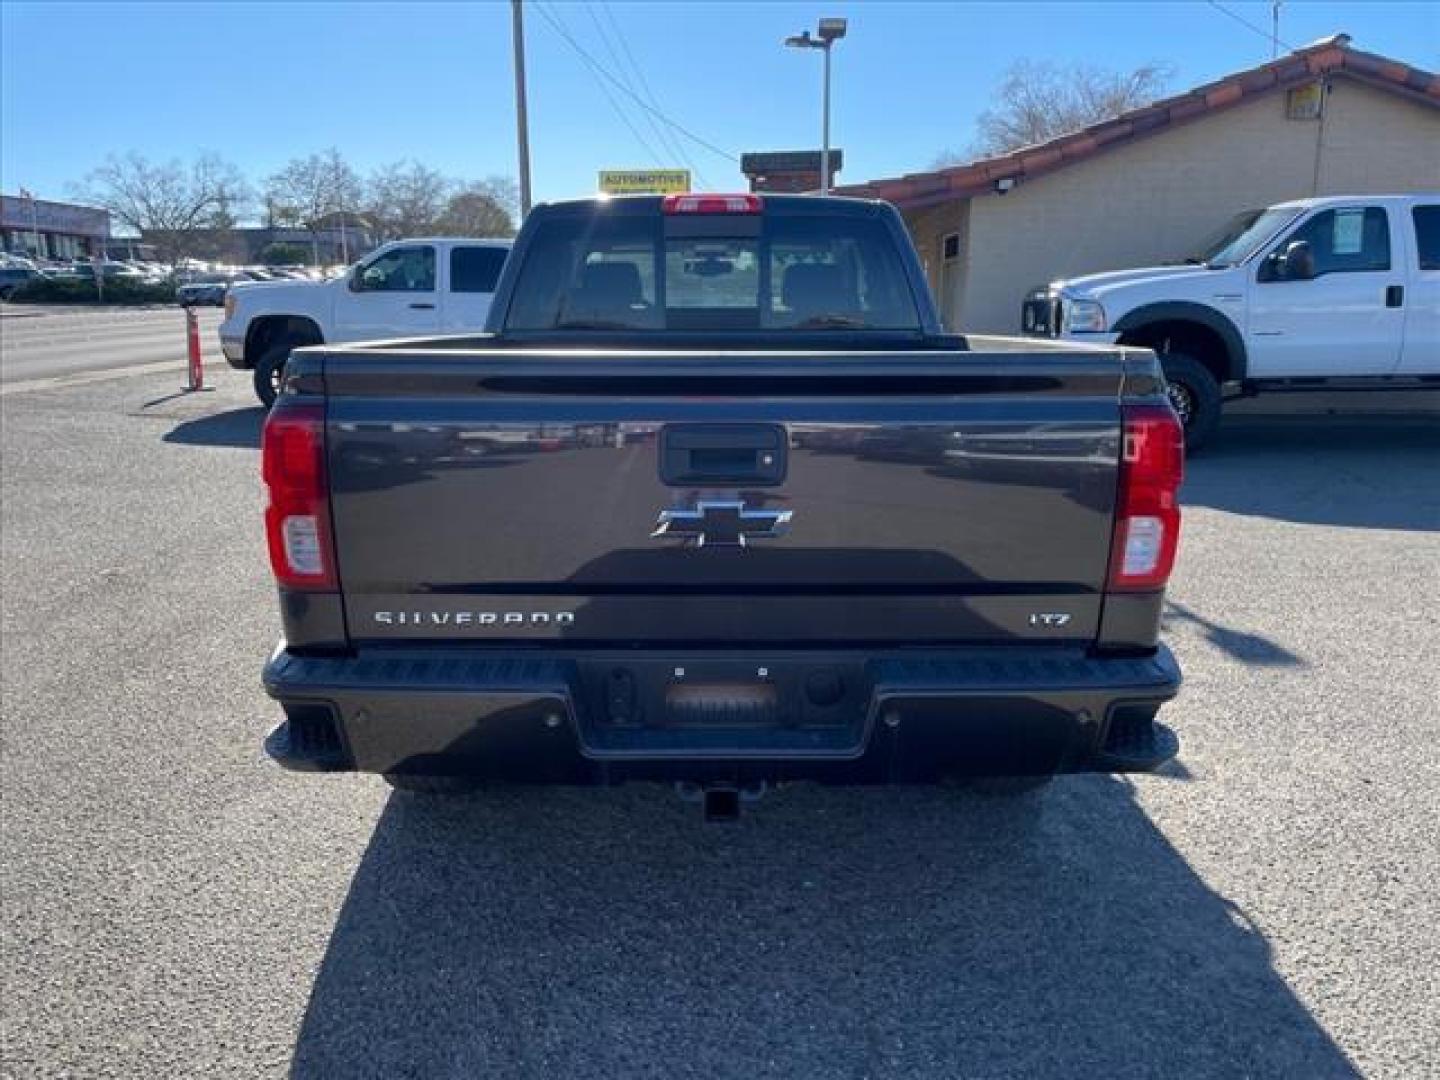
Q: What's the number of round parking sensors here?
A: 4